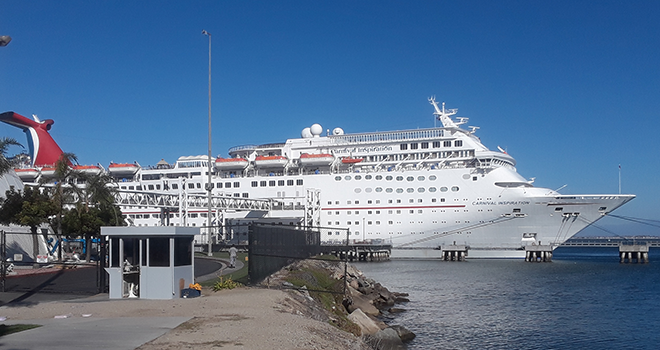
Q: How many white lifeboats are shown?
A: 7